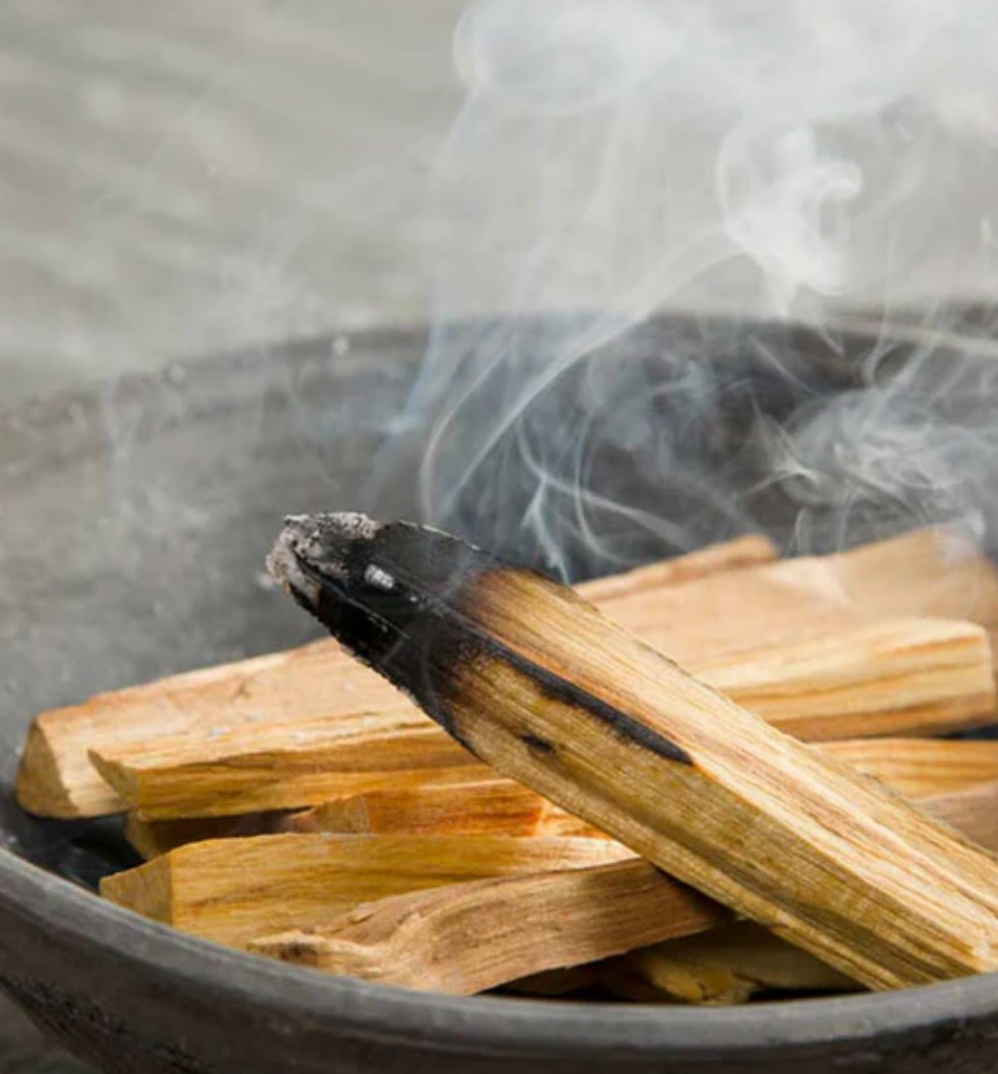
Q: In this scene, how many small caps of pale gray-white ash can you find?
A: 1